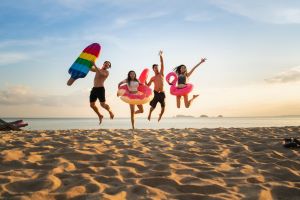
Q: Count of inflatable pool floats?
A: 4